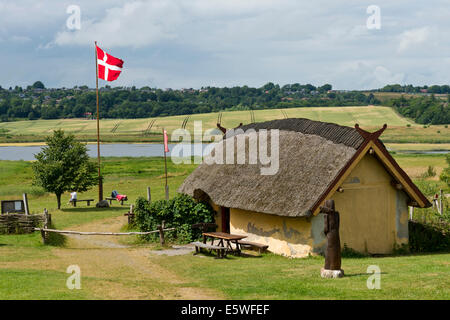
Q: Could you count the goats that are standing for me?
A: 0